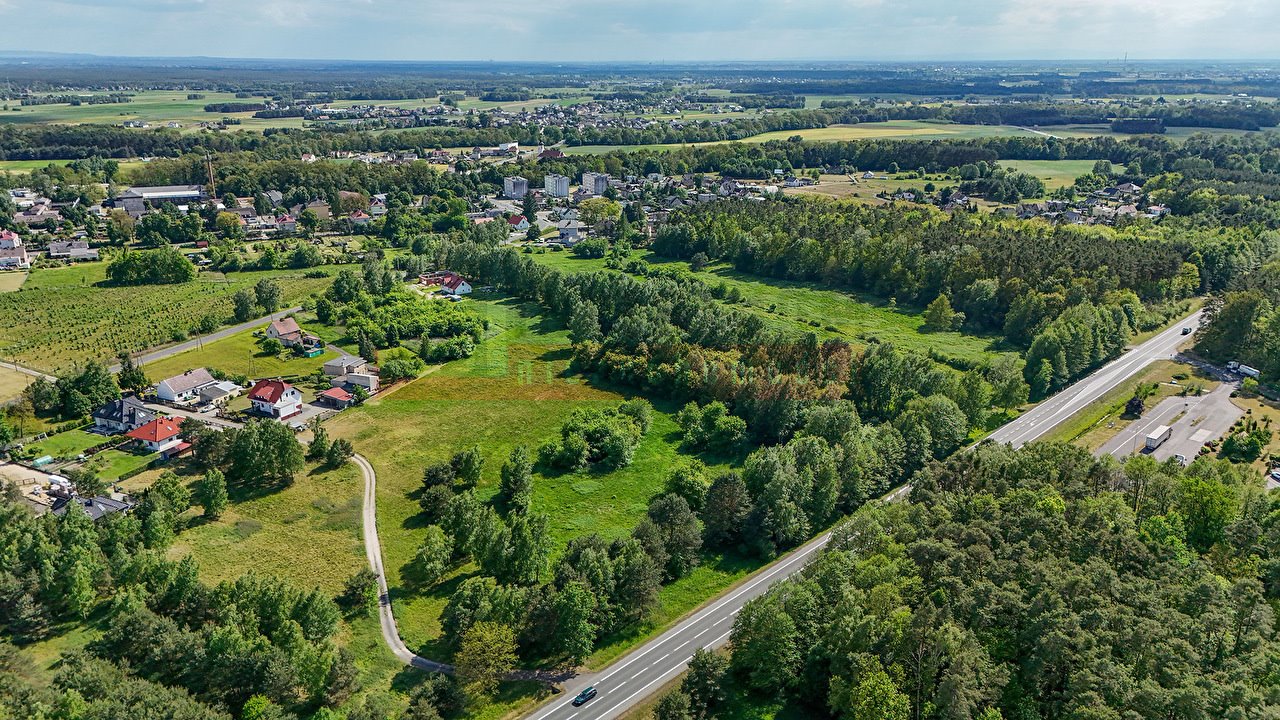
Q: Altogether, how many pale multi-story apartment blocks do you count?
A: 3